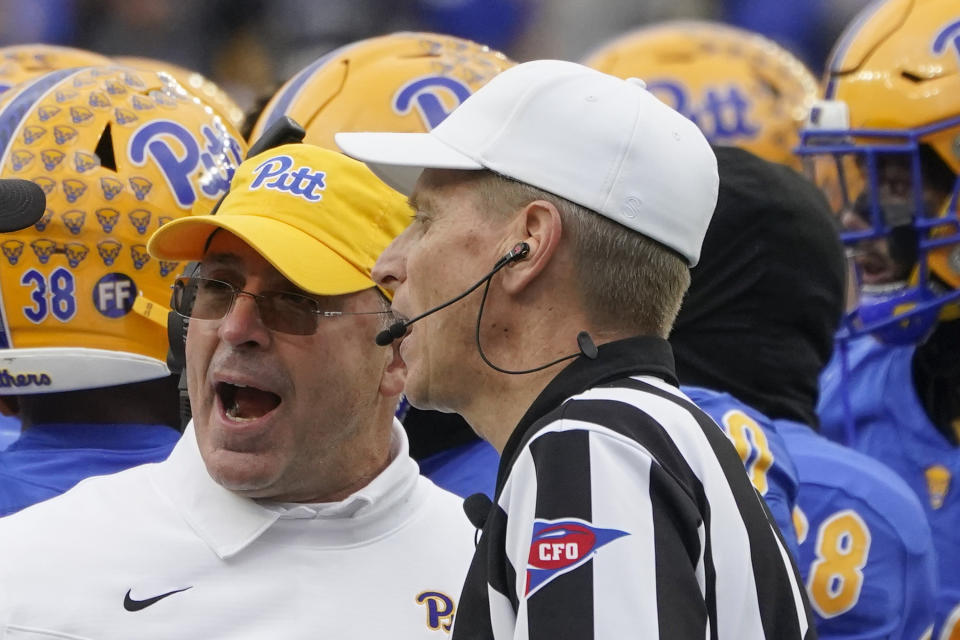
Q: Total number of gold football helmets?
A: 6